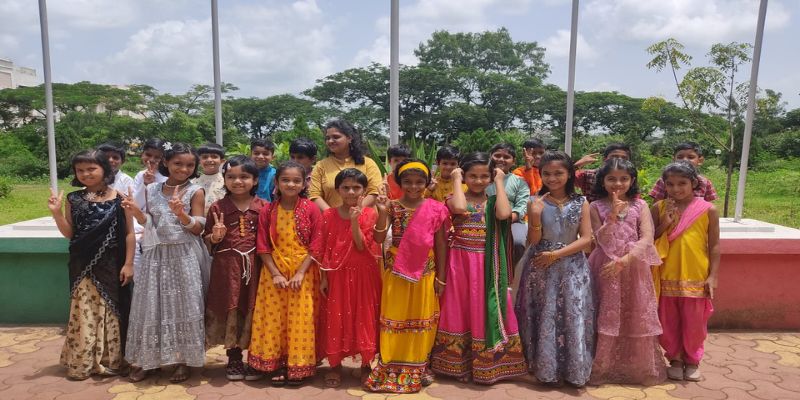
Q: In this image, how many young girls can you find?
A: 10